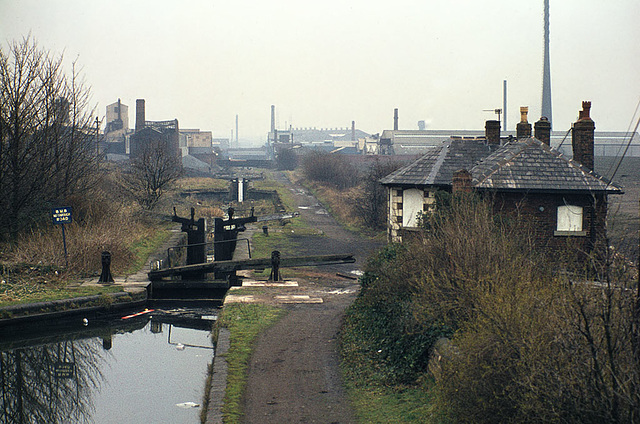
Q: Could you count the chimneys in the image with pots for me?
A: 2